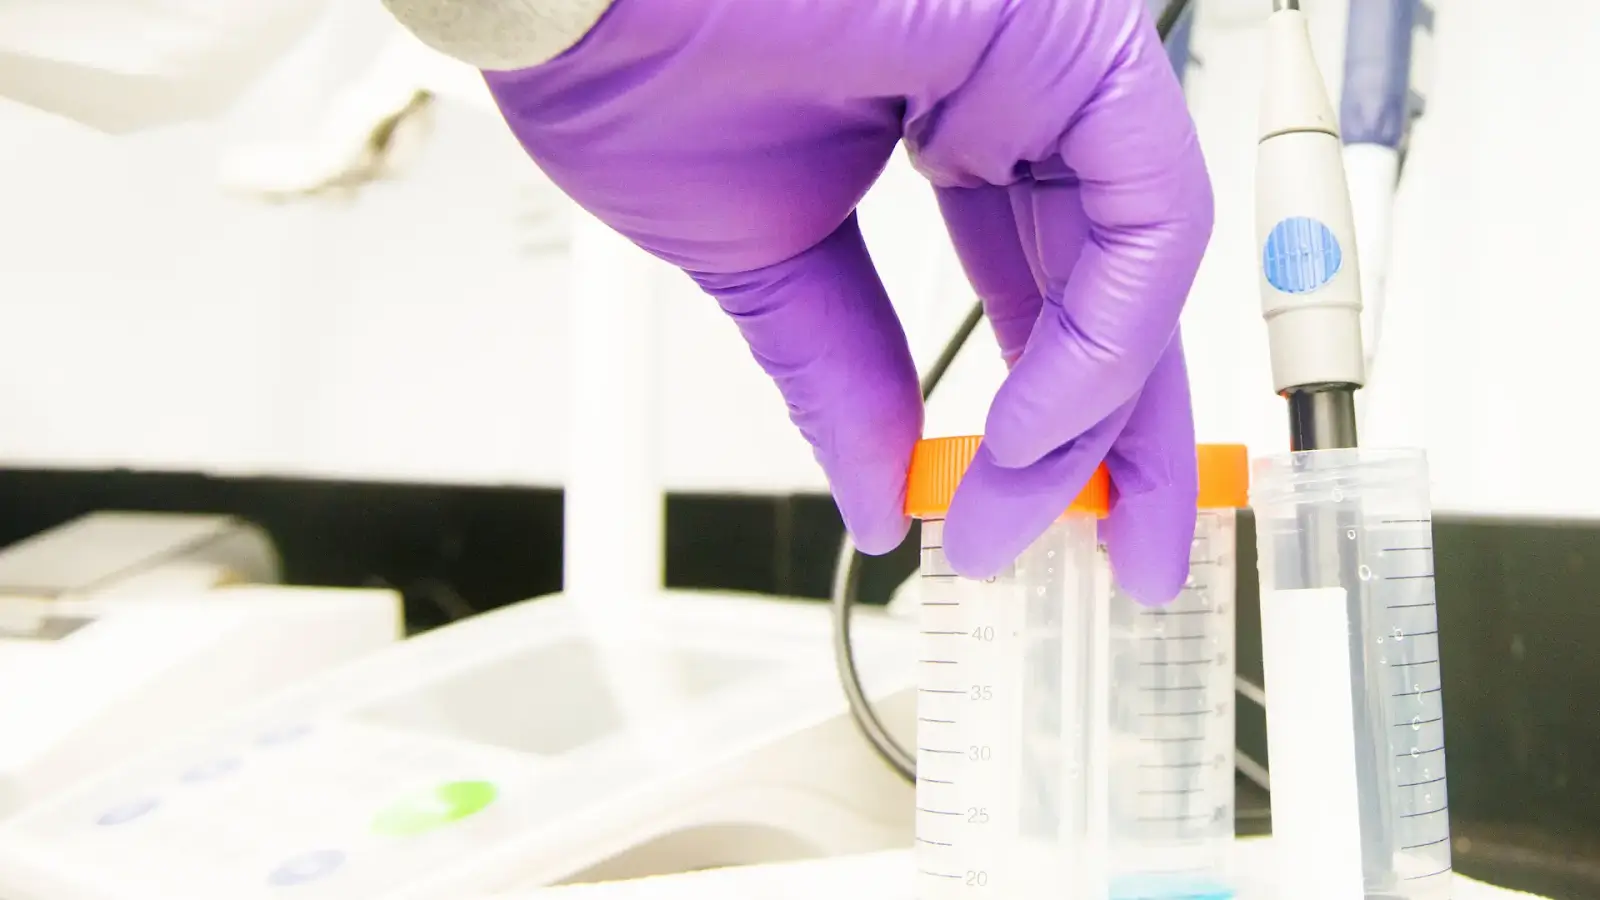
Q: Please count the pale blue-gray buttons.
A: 4